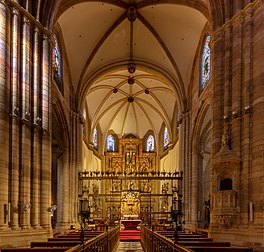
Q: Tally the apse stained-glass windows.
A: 4